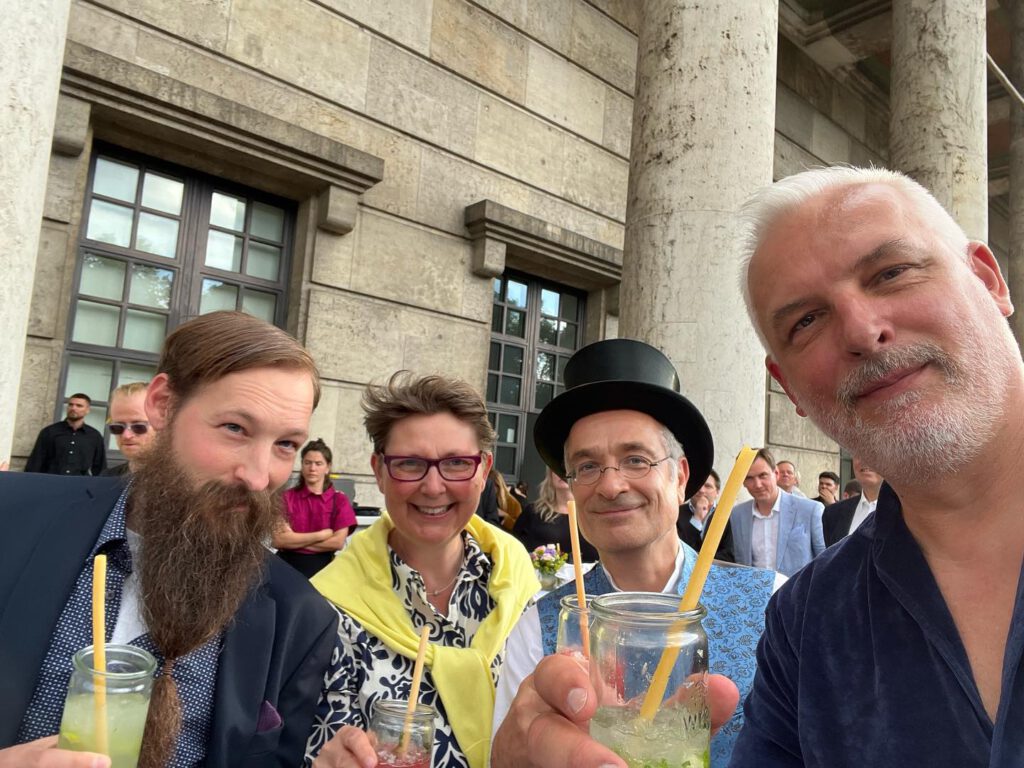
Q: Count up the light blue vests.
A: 1